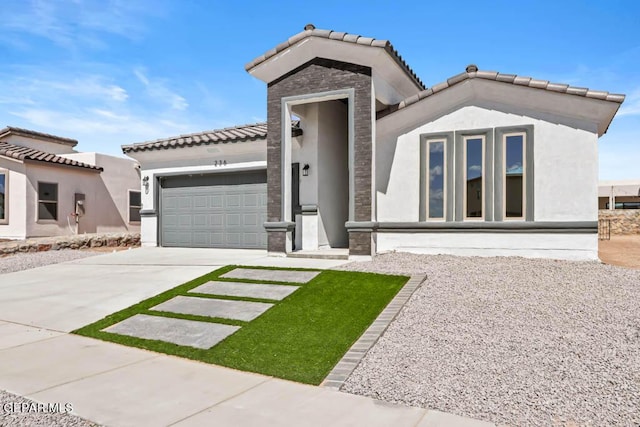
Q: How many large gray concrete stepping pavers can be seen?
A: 4